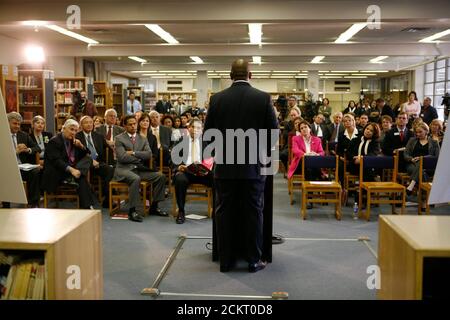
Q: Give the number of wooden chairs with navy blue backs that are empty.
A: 3